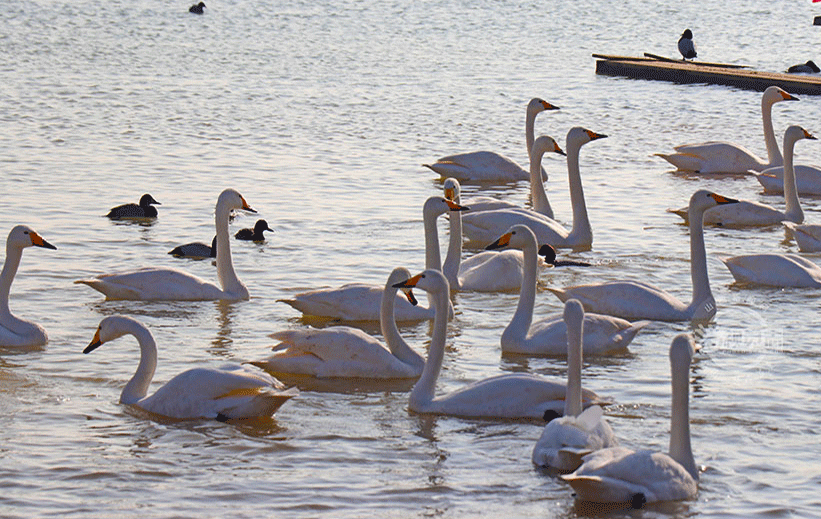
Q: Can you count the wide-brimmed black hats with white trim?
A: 0